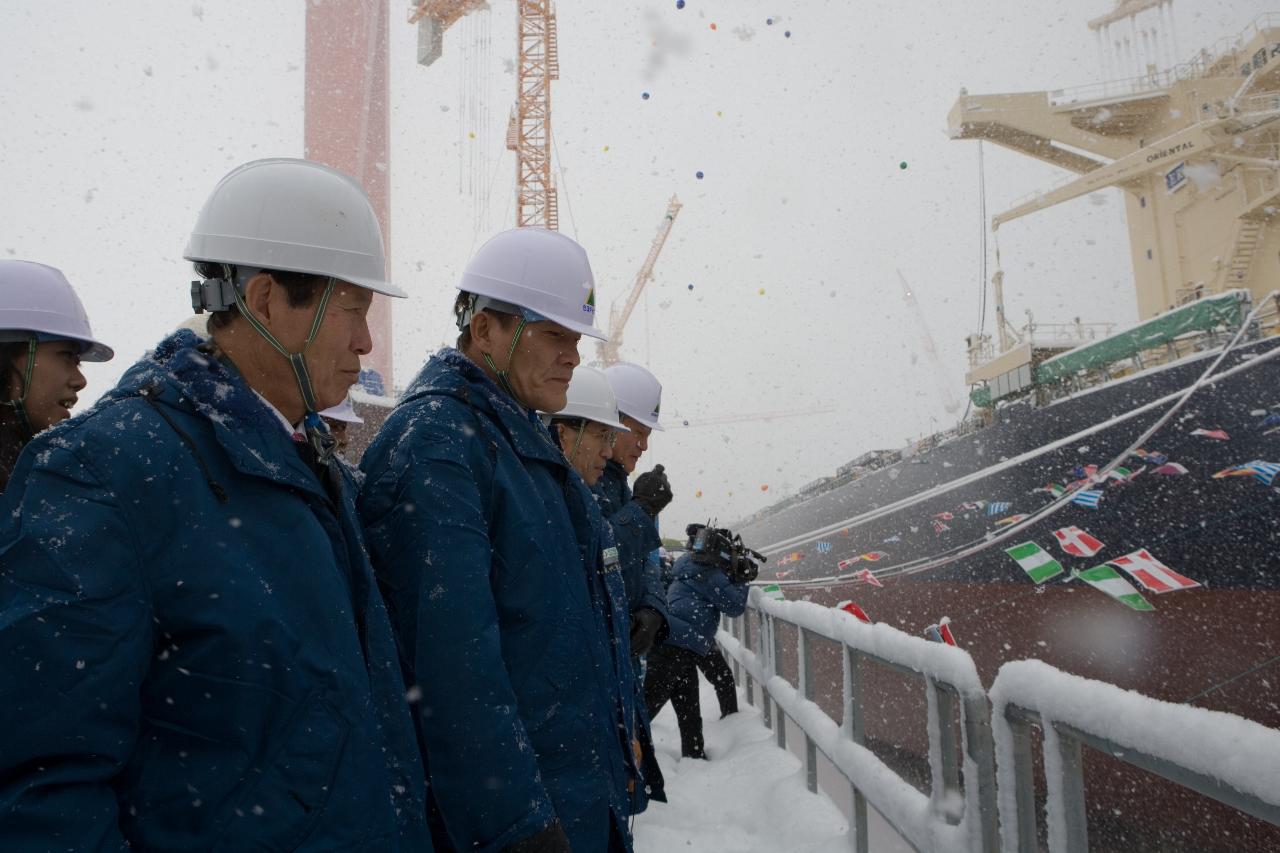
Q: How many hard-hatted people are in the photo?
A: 6